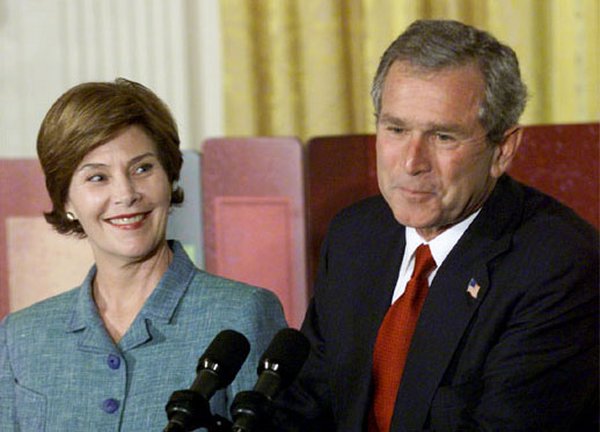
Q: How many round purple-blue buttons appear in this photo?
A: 2